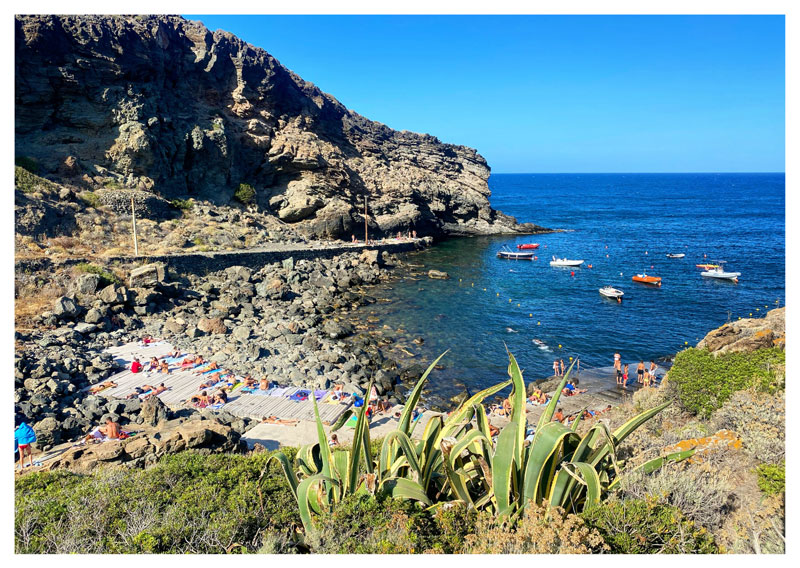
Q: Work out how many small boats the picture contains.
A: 8